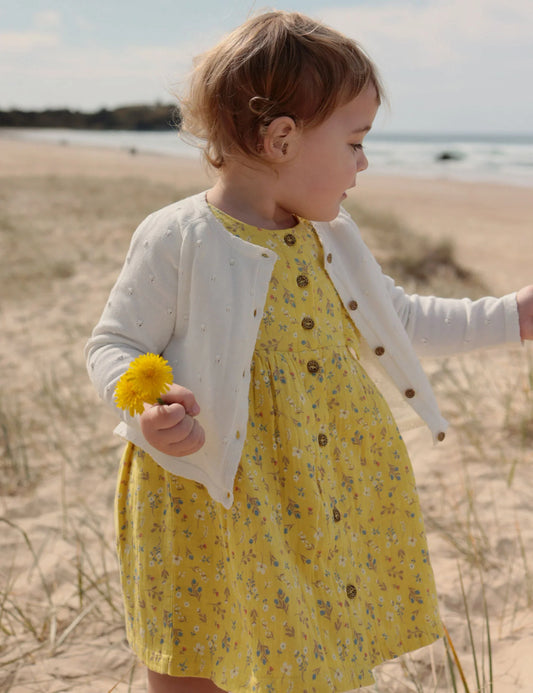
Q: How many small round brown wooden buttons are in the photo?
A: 12